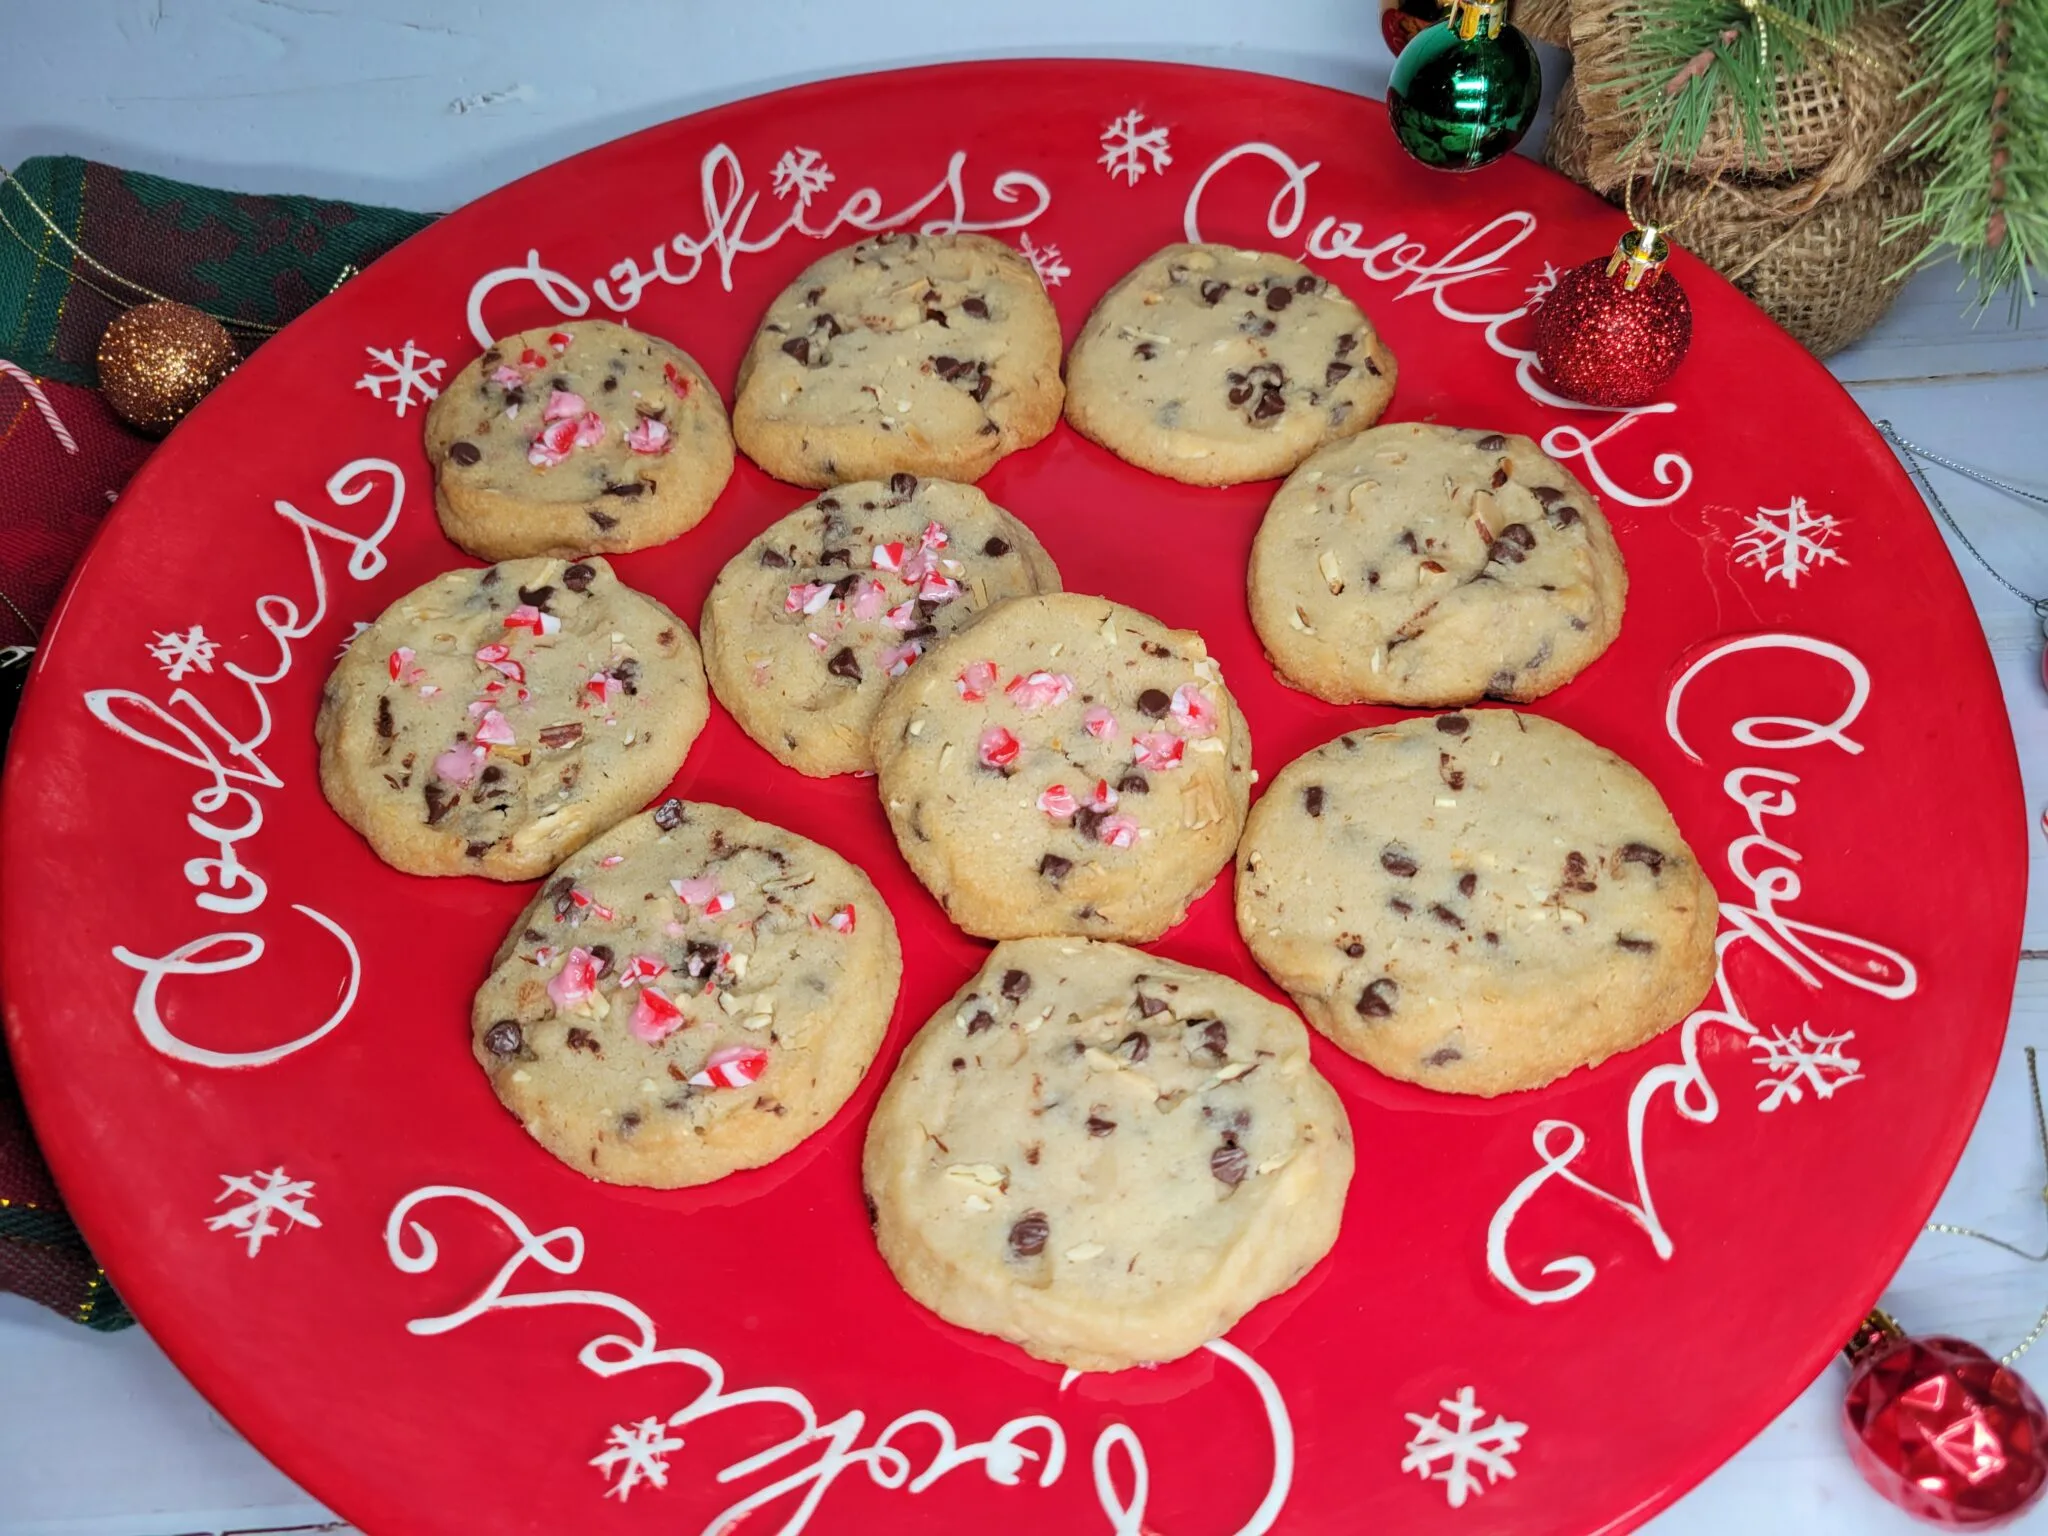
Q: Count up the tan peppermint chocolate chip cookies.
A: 5